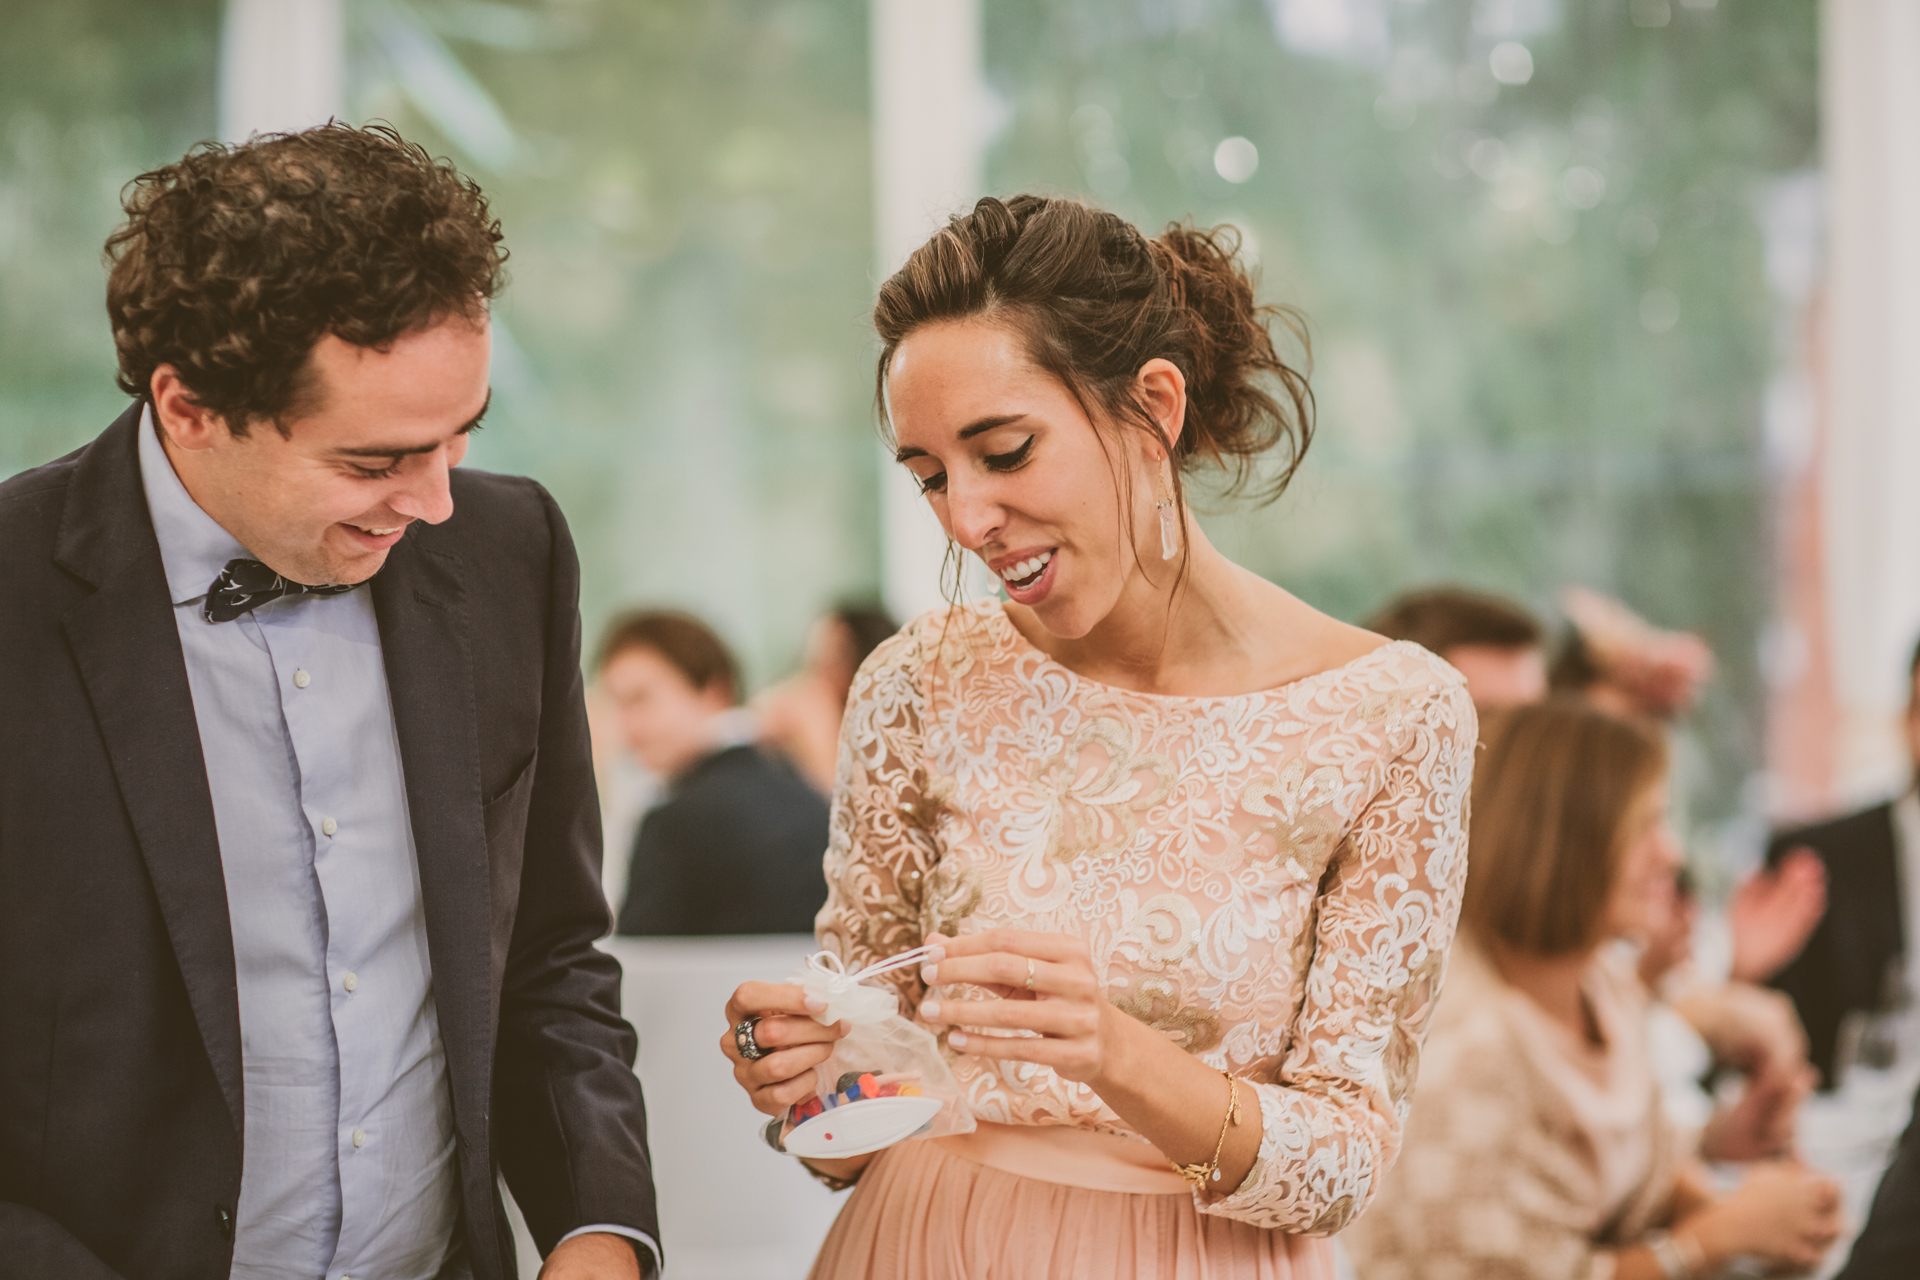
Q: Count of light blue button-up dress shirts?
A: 1